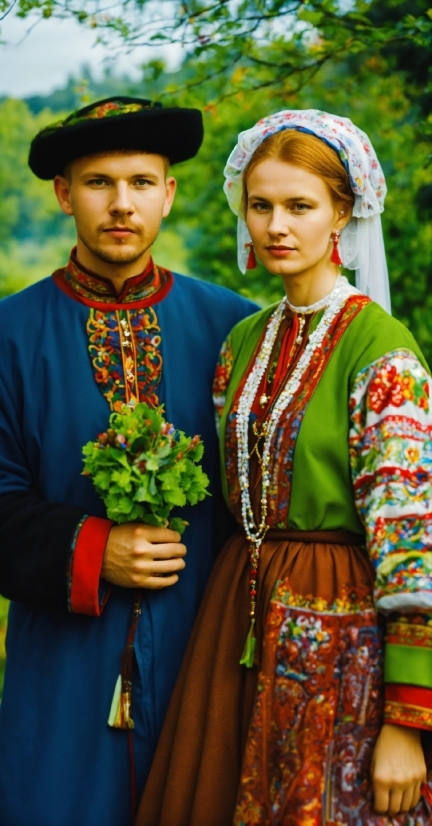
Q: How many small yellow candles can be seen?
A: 0